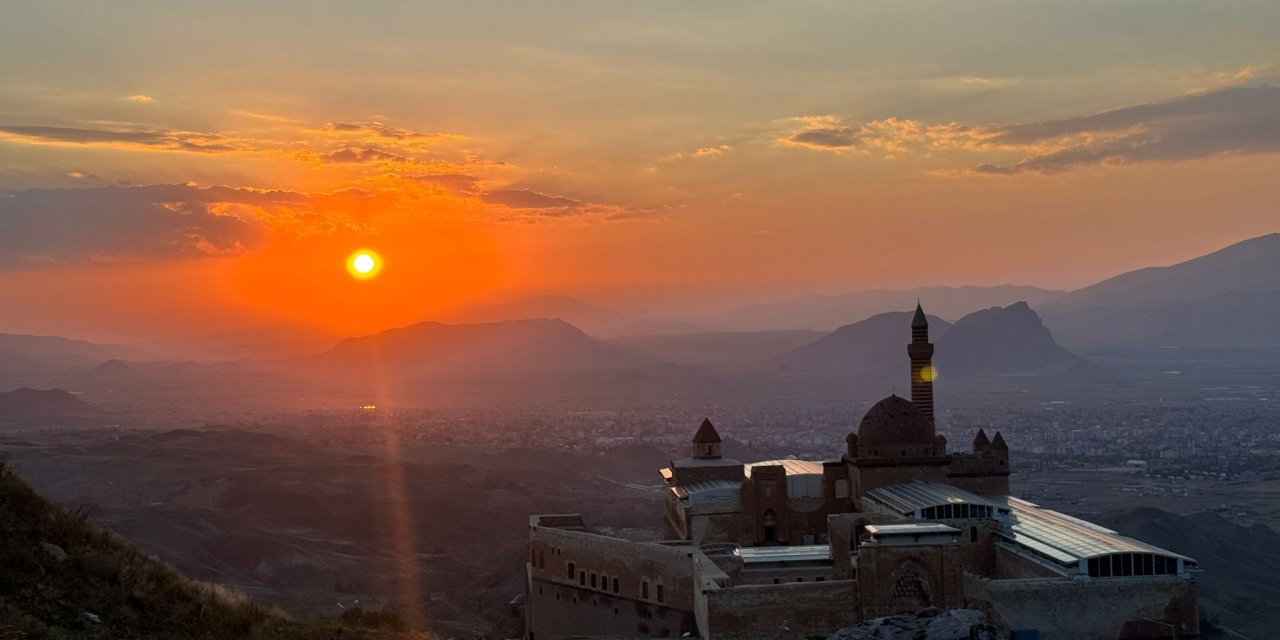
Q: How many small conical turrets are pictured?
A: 3